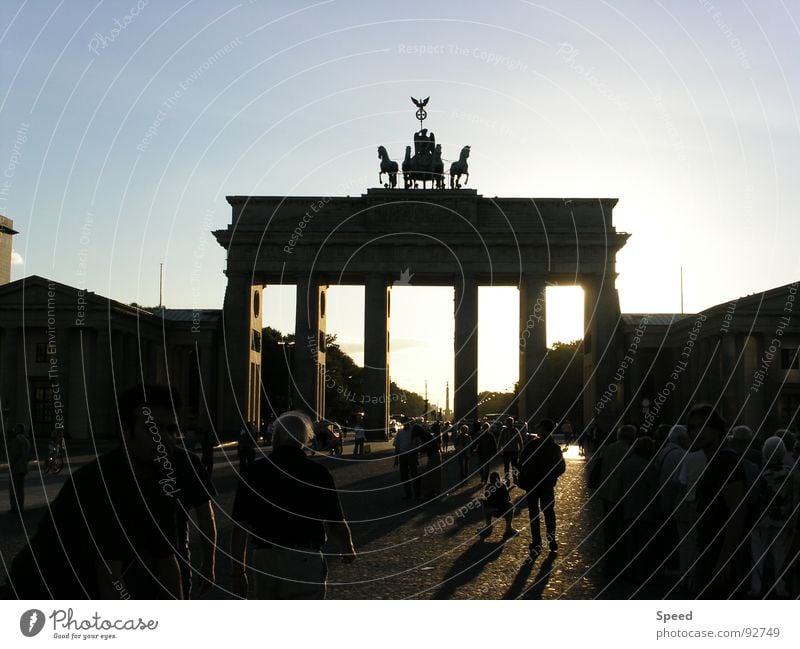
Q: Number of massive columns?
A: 6